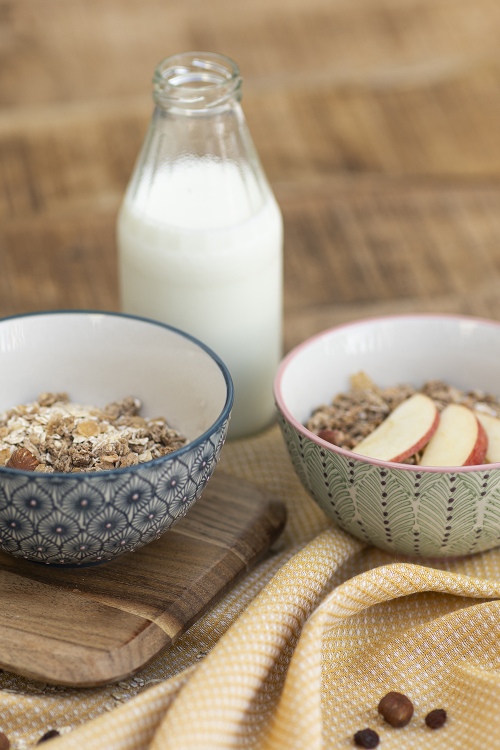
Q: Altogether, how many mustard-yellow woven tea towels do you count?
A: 1